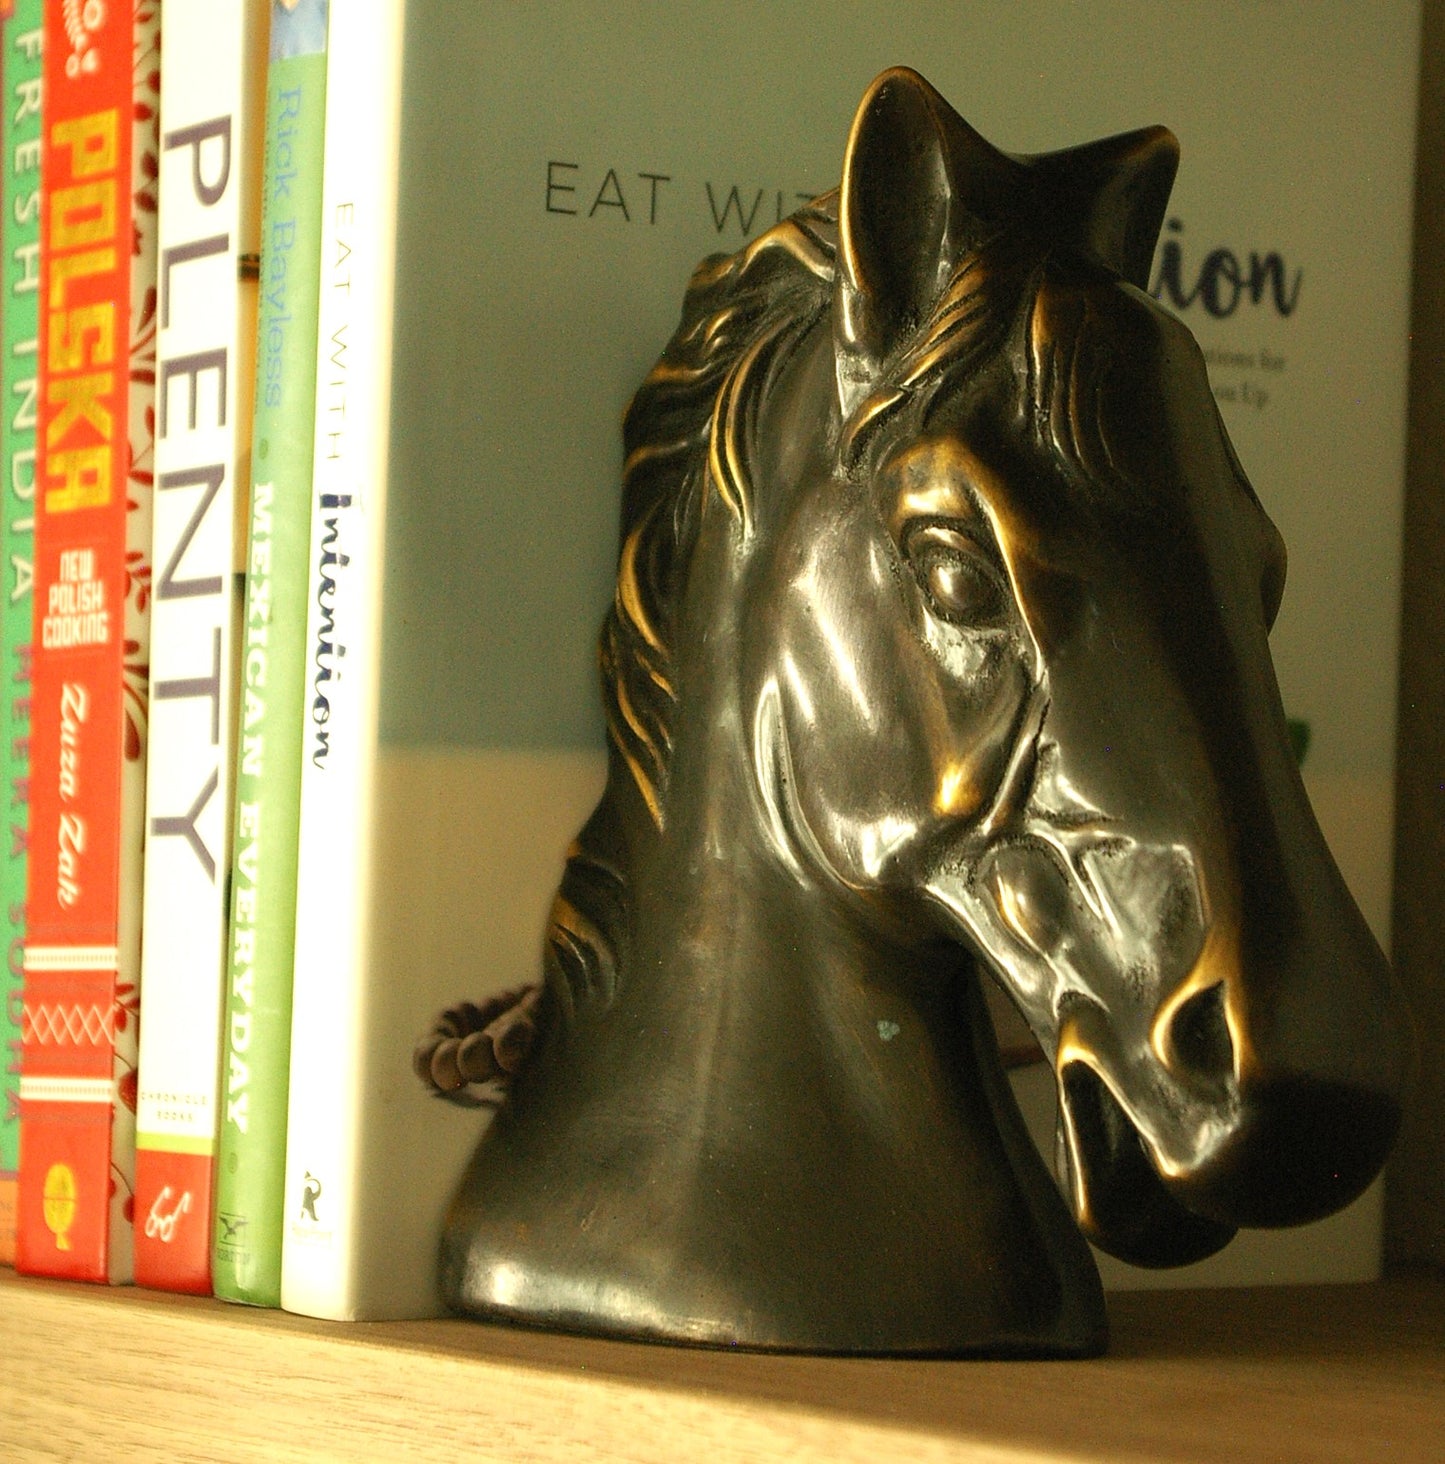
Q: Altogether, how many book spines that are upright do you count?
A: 5